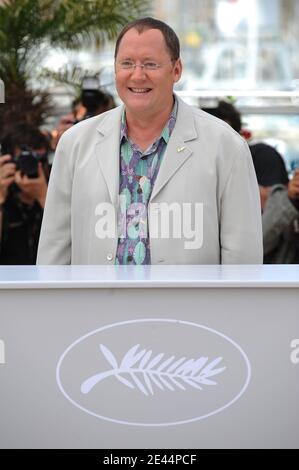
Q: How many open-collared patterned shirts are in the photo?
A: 1